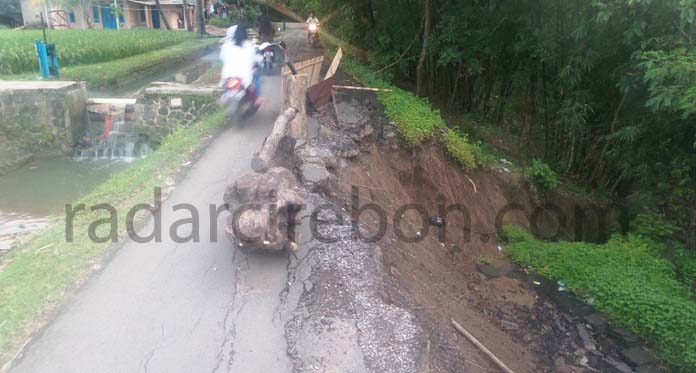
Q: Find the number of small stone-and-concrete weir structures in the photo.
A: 1